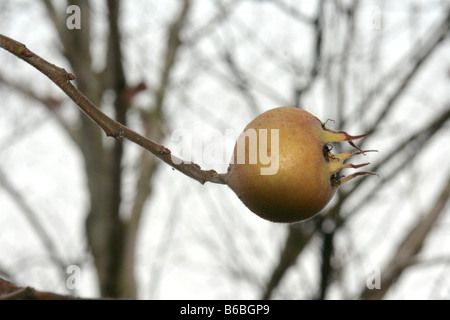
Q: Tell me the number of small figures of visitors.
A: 0